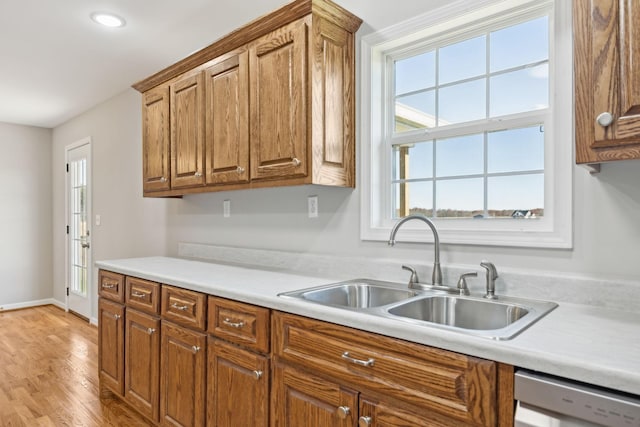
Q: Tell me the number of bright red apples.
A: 0